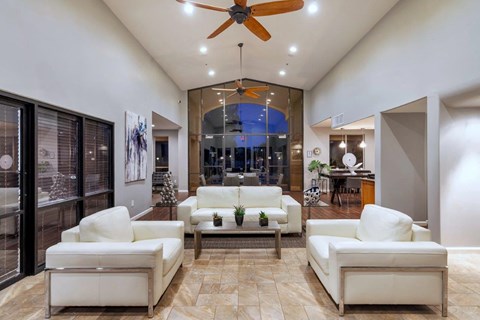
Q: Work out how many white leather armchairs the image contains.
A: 2